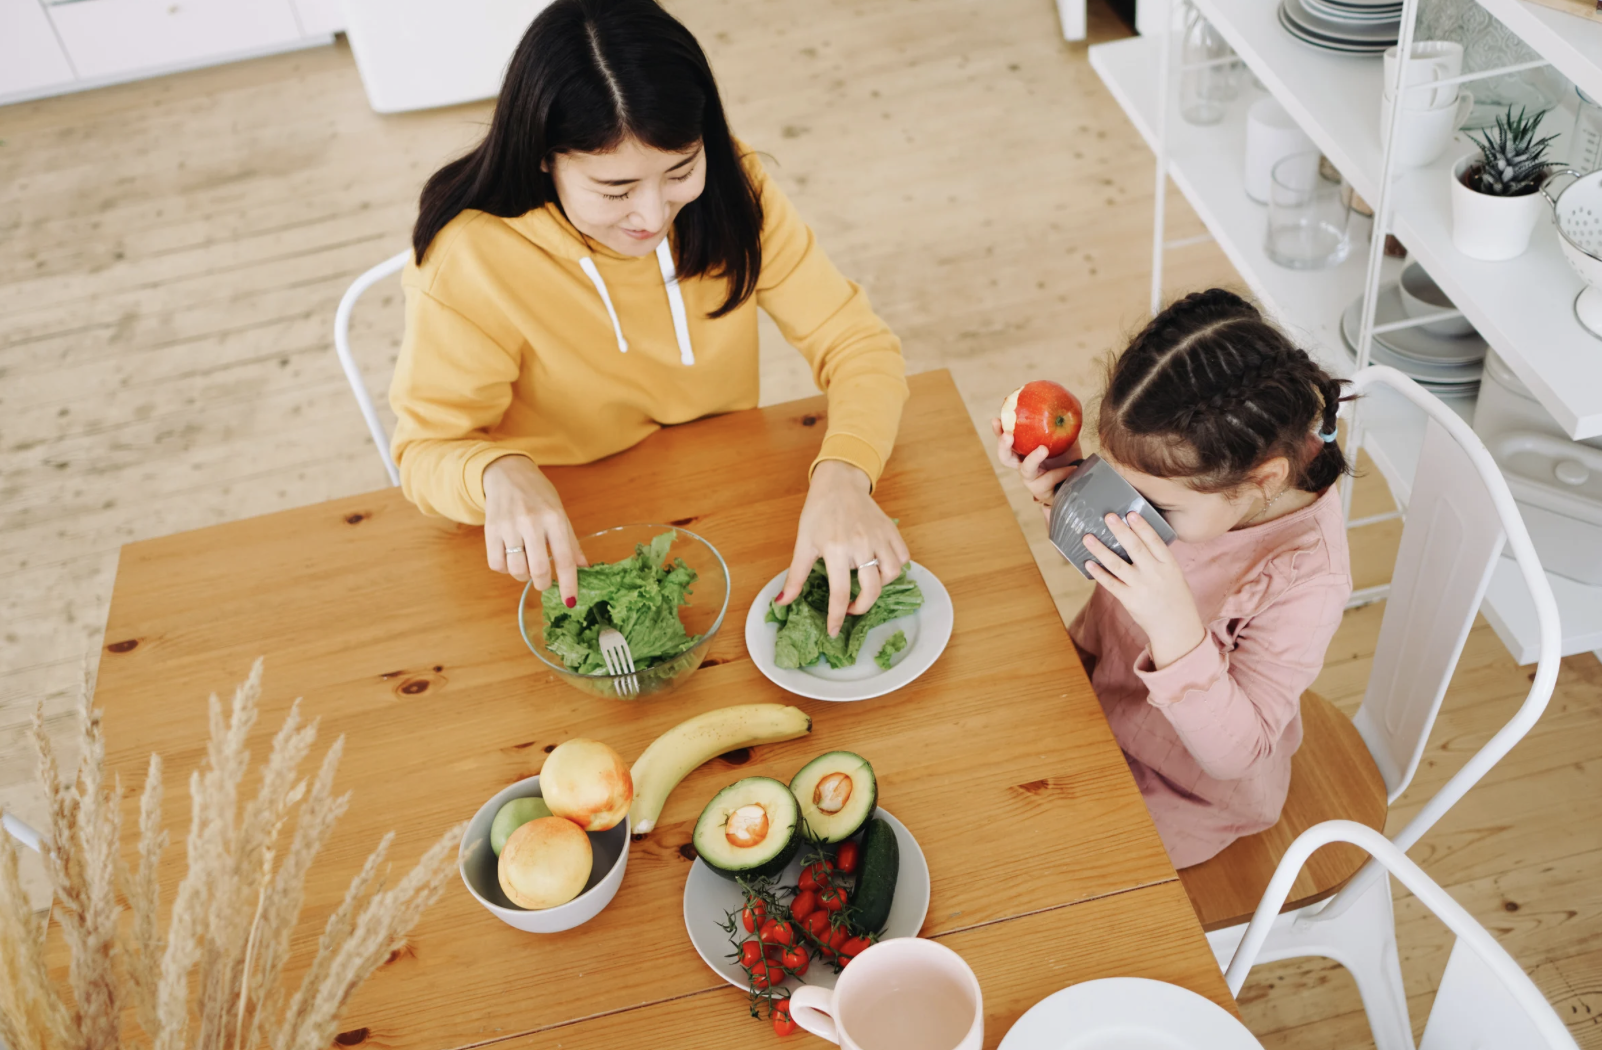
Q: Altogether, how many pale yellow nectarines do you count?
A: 2